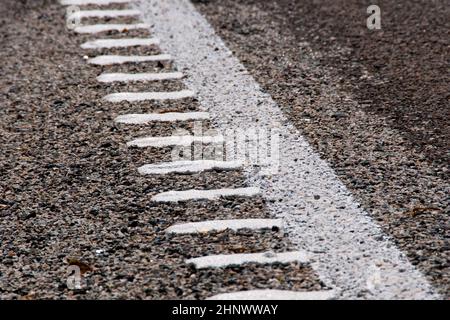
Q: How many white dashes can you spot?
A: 14